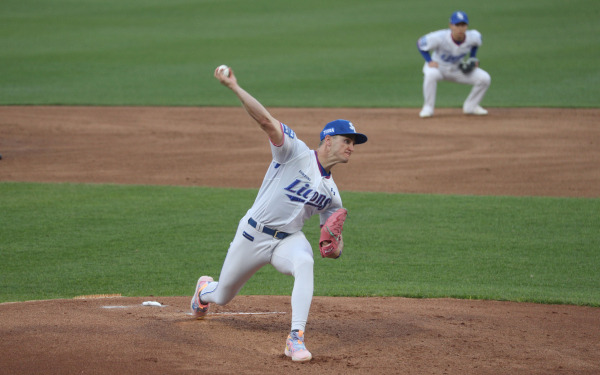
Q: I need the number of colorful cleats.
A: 2